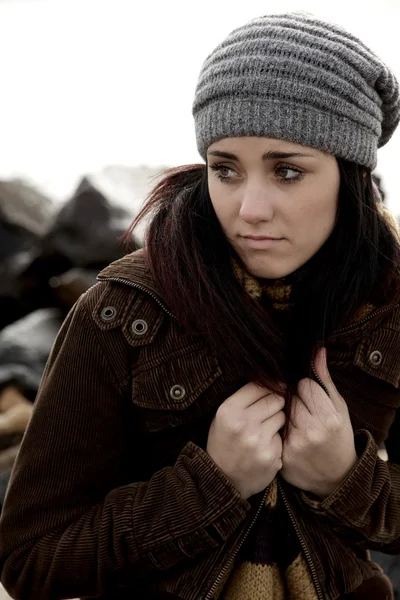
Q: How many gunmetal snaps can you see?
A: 4